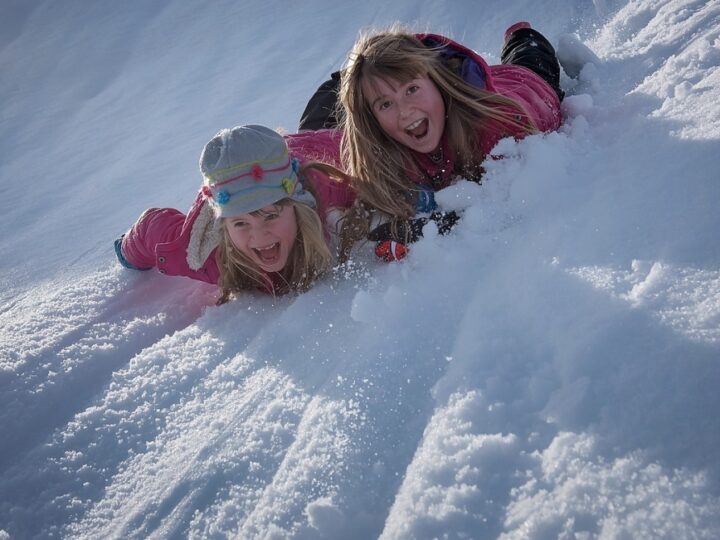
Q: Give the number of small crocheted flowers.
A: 5